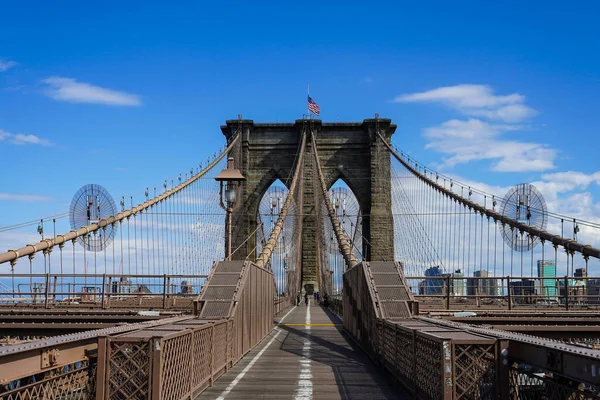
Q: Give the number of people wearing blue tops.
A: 2